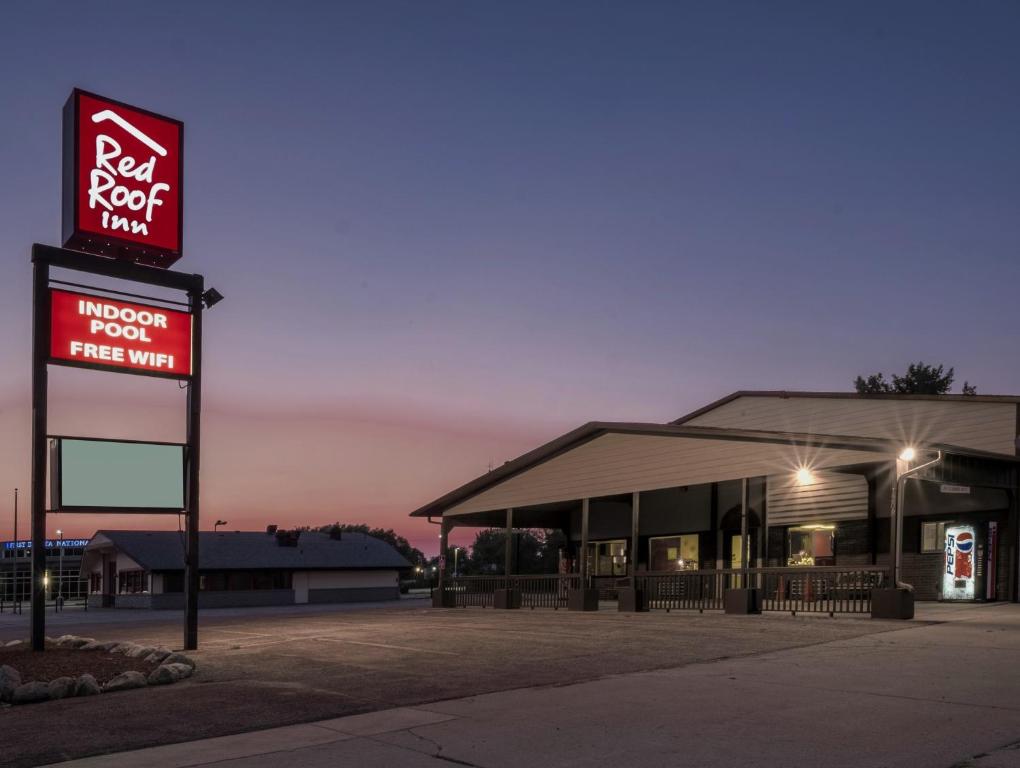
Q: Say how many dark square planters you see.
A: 6